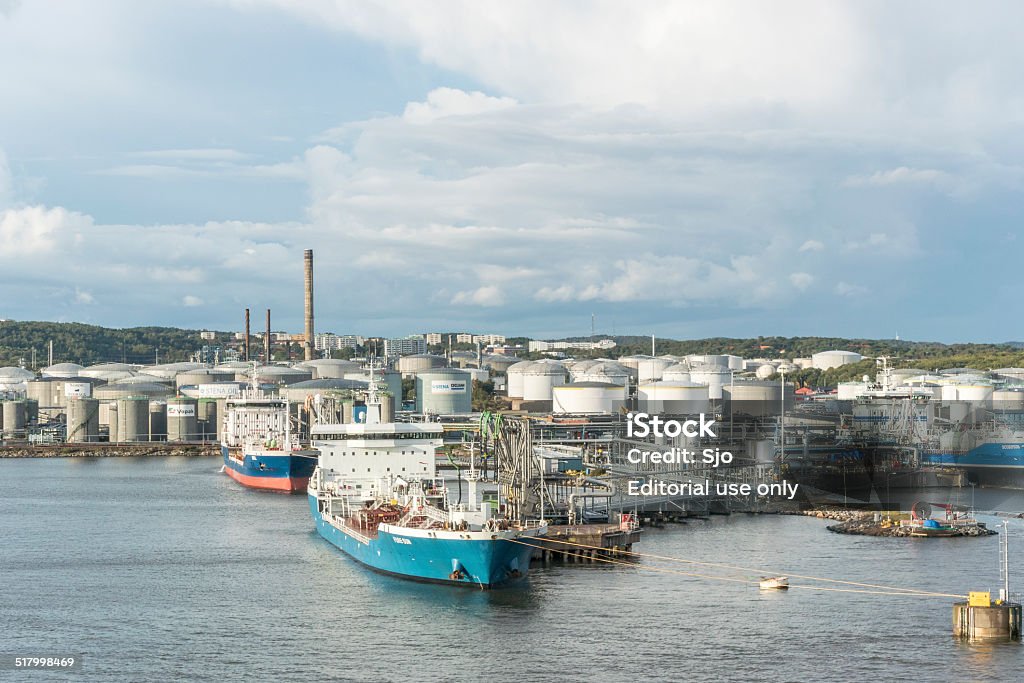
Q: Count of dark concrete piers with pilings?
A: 1